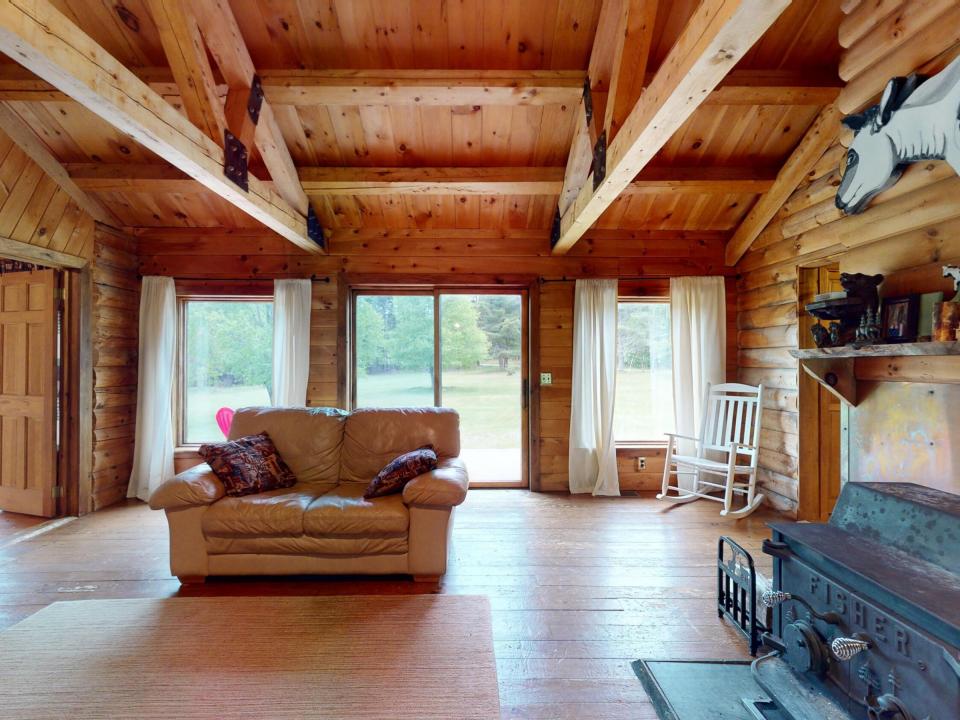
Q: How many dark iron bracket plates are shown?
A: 6